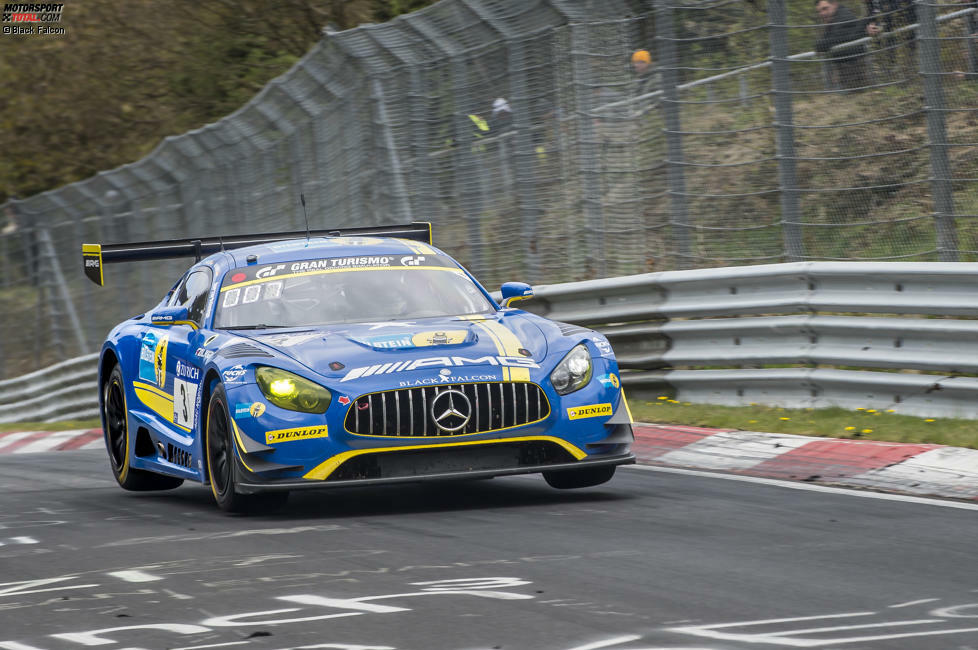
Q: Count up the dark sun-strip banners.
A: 1